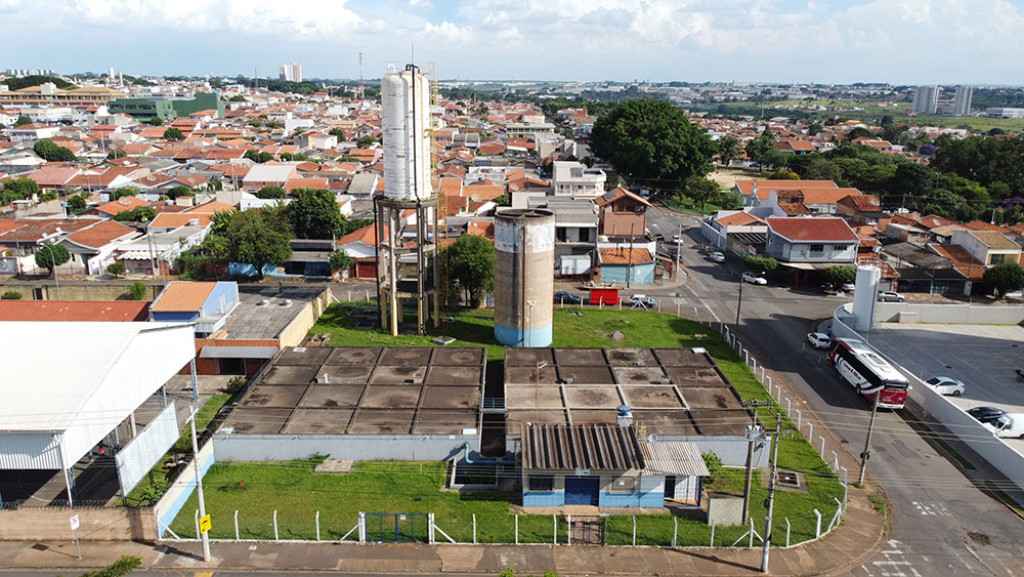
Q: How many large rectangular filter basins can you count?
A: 2